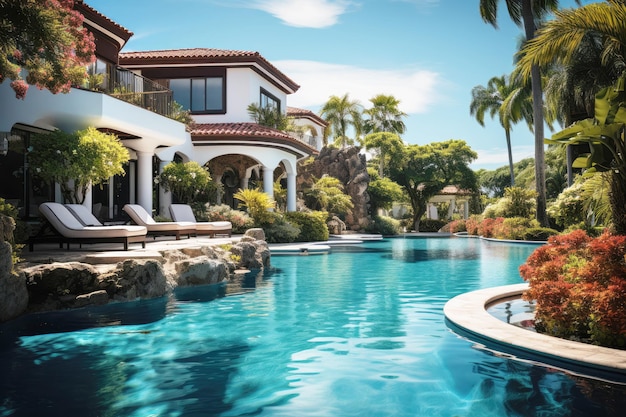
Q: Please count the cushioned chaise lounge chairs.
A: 4